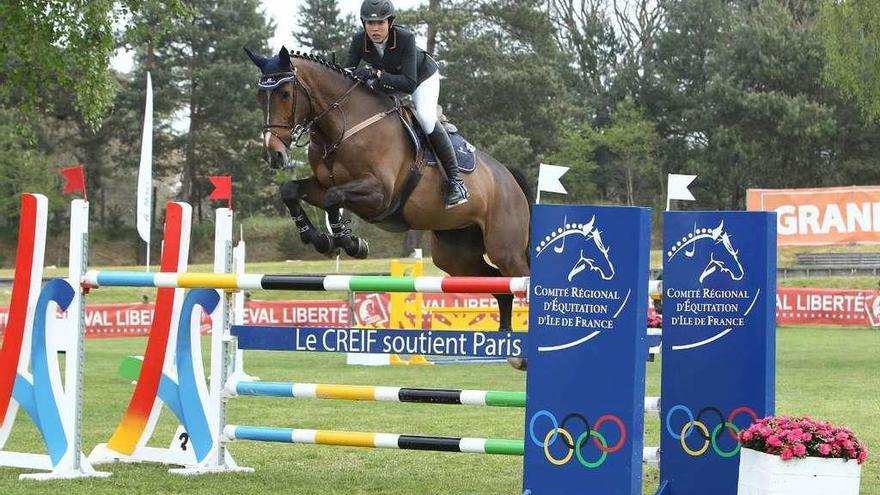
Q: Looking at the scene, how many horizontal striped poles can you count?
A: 3